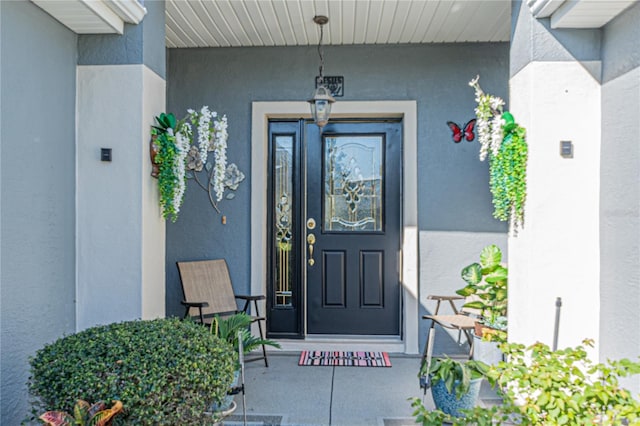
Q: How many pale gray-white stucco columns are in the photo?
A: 2